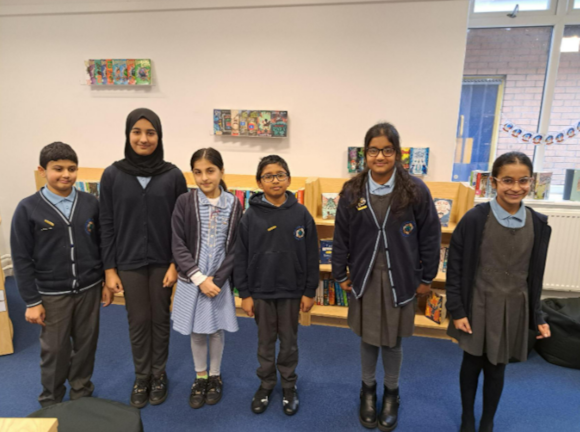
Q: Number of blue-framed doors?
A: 1